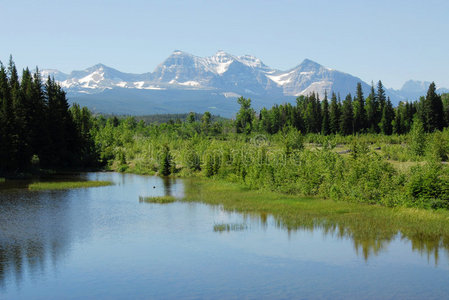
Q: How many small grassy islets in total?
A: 3